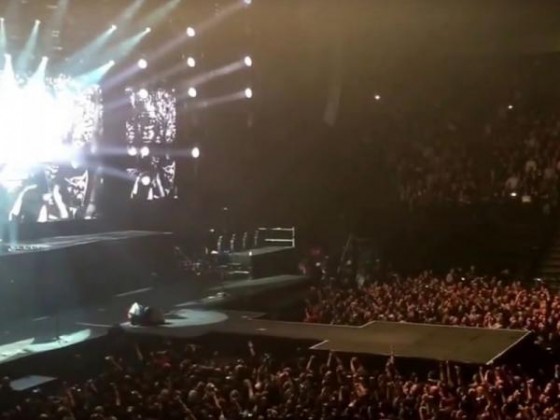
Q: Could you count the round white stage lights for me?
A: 12